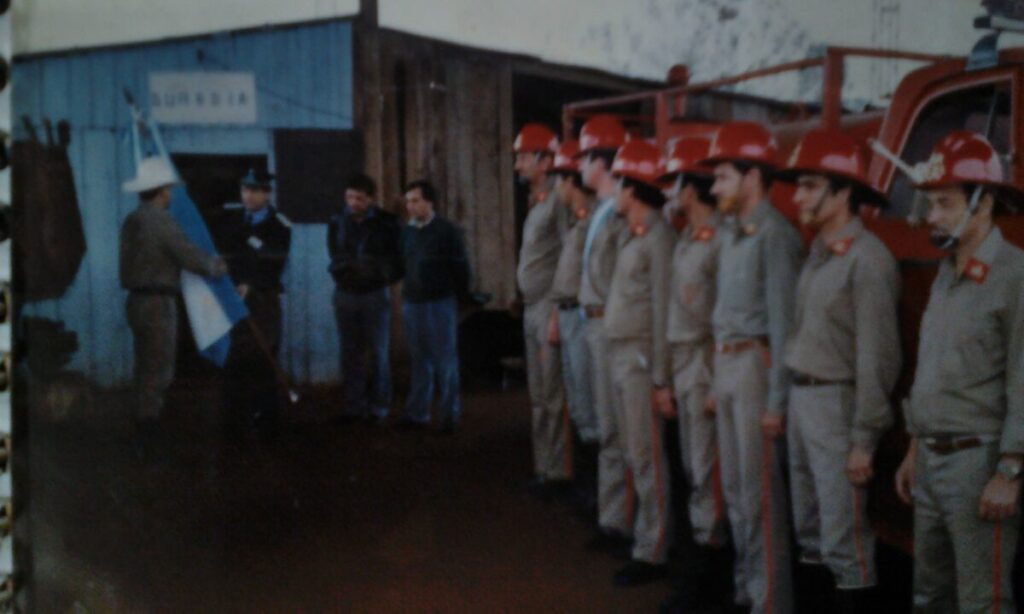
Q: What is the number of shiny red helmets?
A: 8